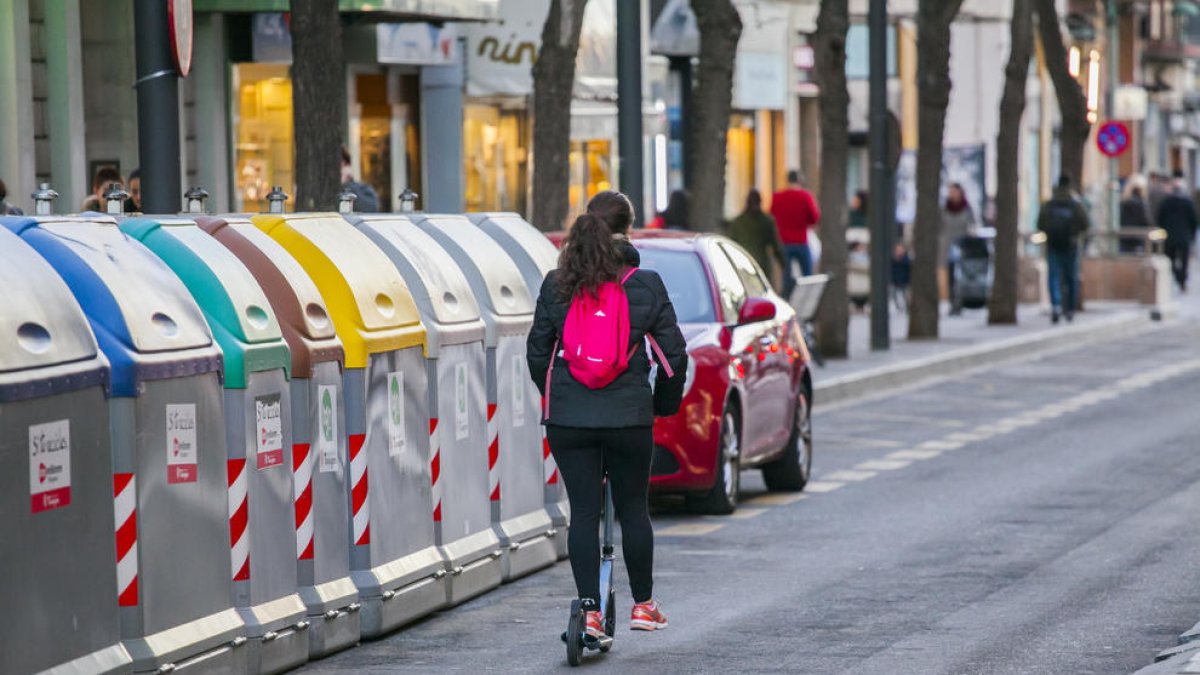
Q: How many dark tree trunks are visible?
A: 7